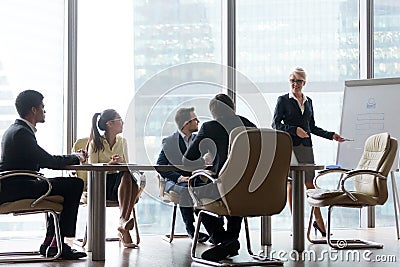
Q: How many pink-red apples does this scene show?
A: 0